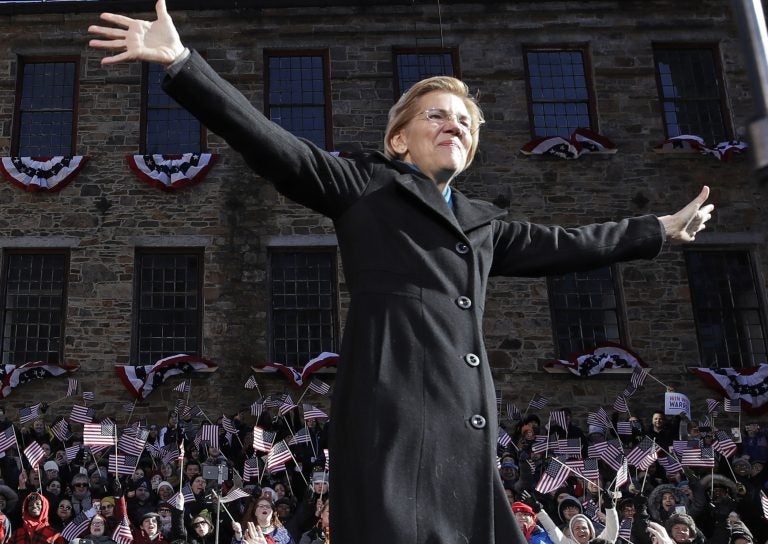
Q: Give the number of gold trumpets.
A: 0